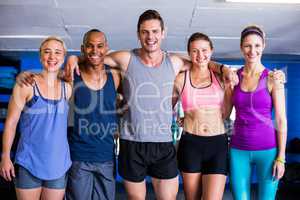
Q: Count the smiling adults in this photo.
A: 5